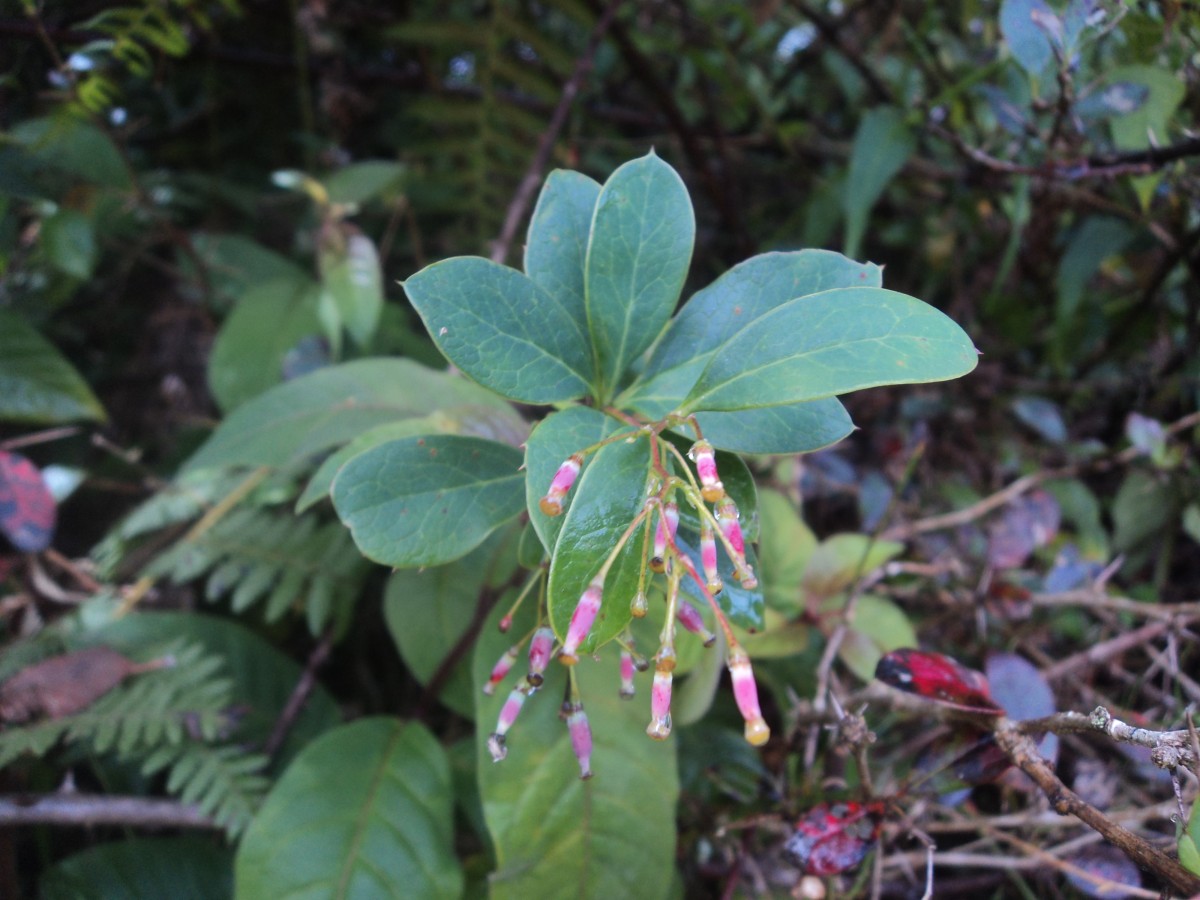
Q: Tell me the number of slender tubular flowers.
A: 14